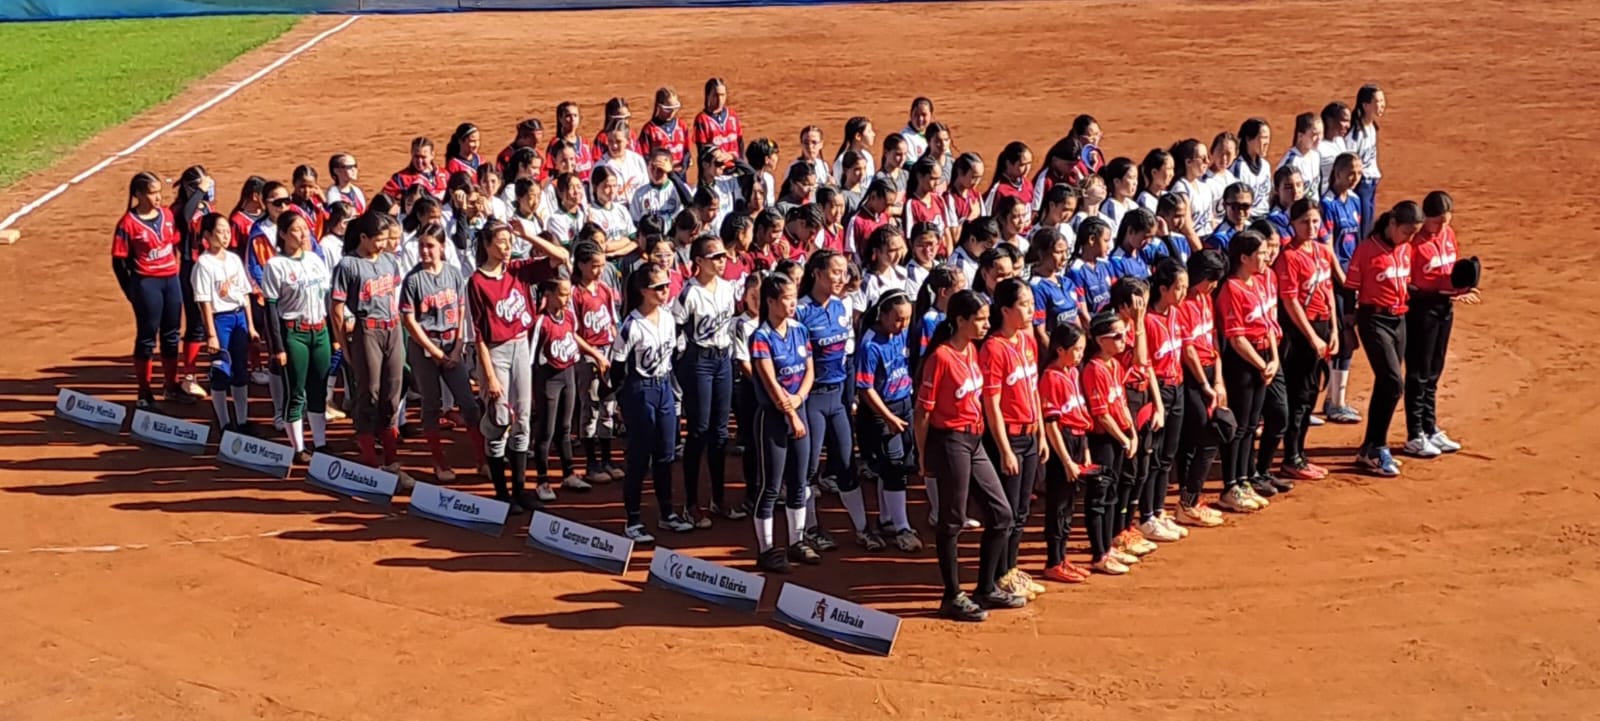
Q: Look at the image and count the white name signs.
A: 8